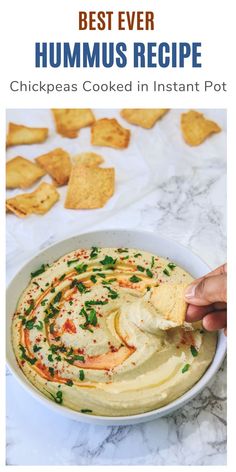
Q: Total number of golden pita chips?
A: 11